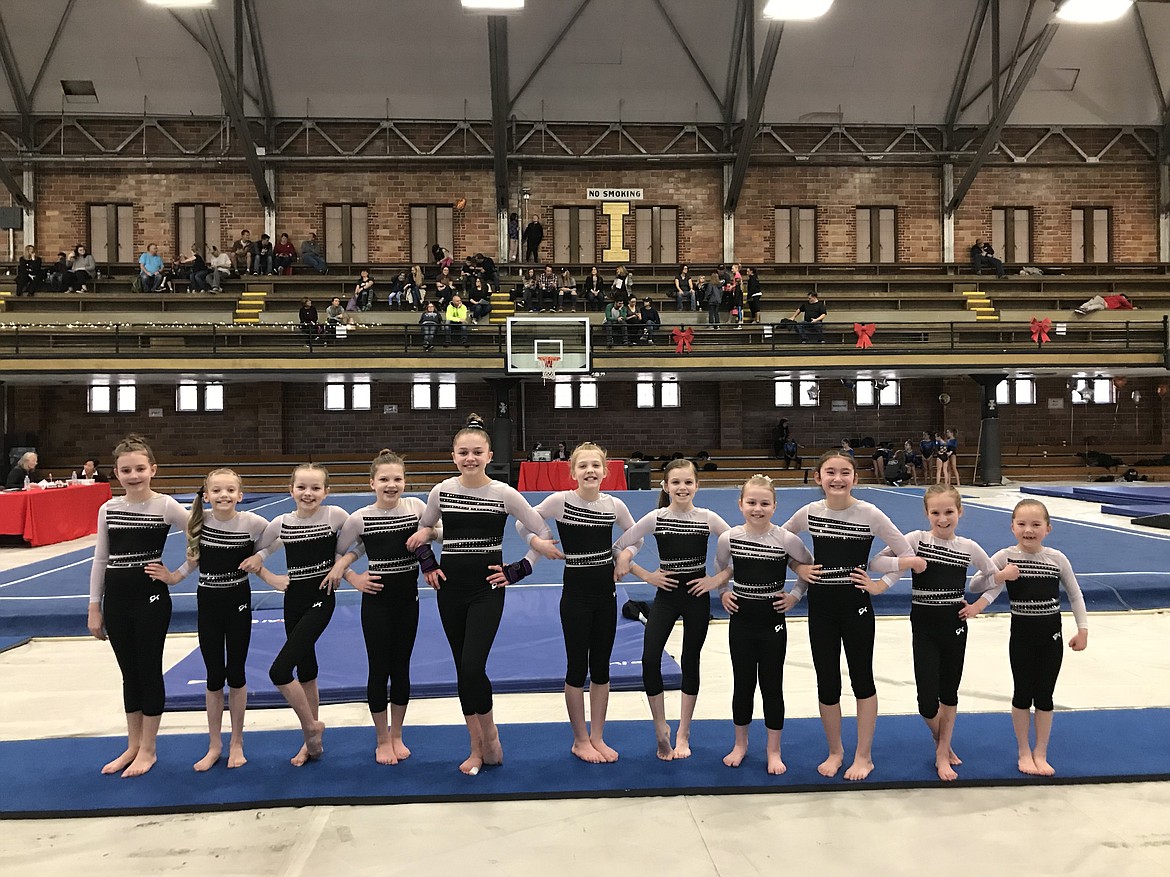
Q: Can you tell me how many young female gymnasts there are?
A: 11